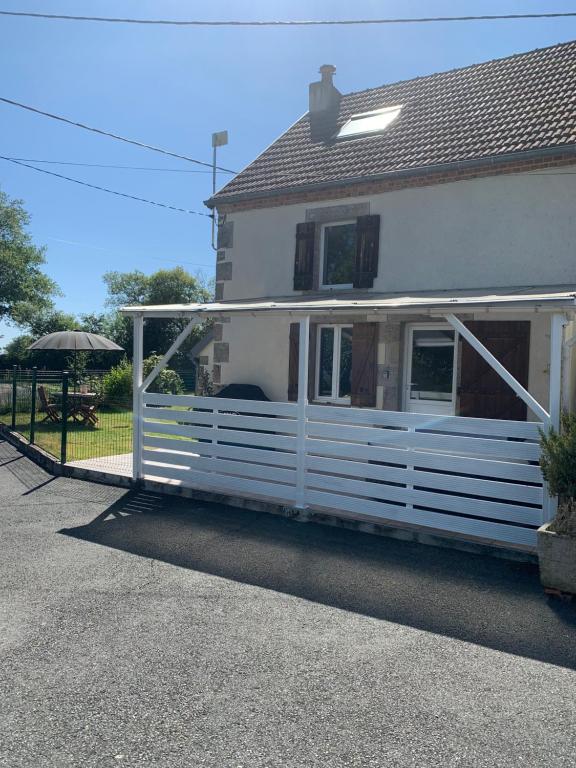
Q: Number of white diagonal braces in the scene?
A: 2